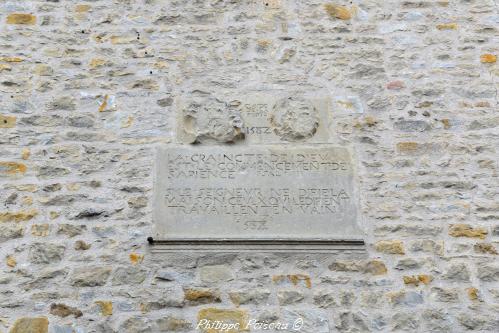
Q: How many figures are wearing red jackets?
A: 0